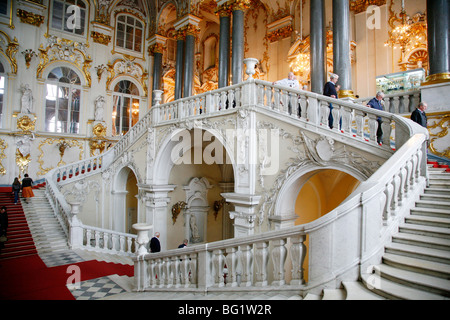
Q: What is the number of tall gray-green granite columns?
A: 8